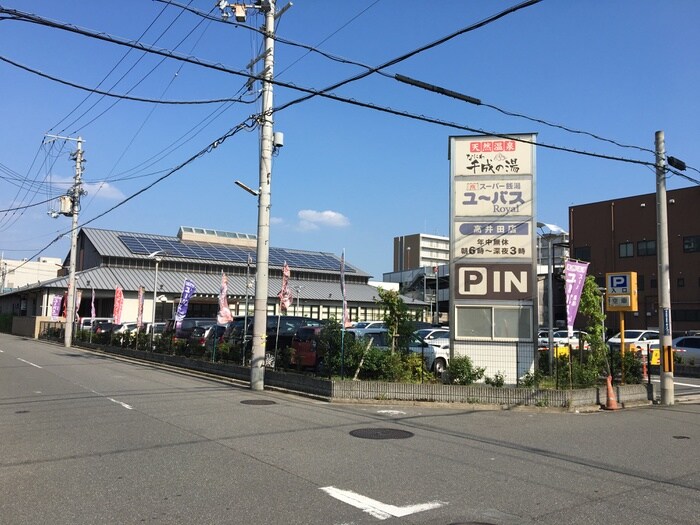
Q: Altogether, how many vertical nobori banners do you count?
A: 11